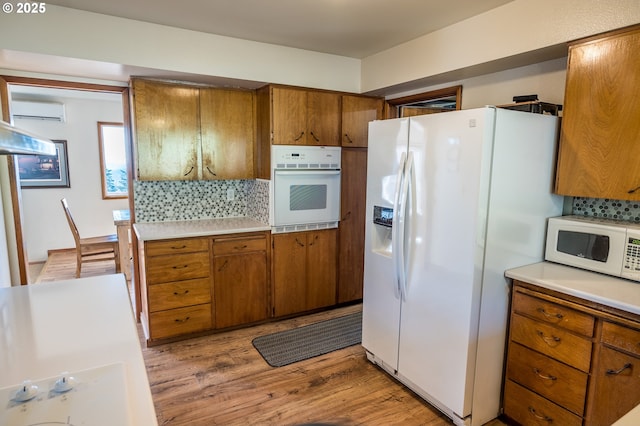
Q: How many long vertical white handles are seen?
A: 2